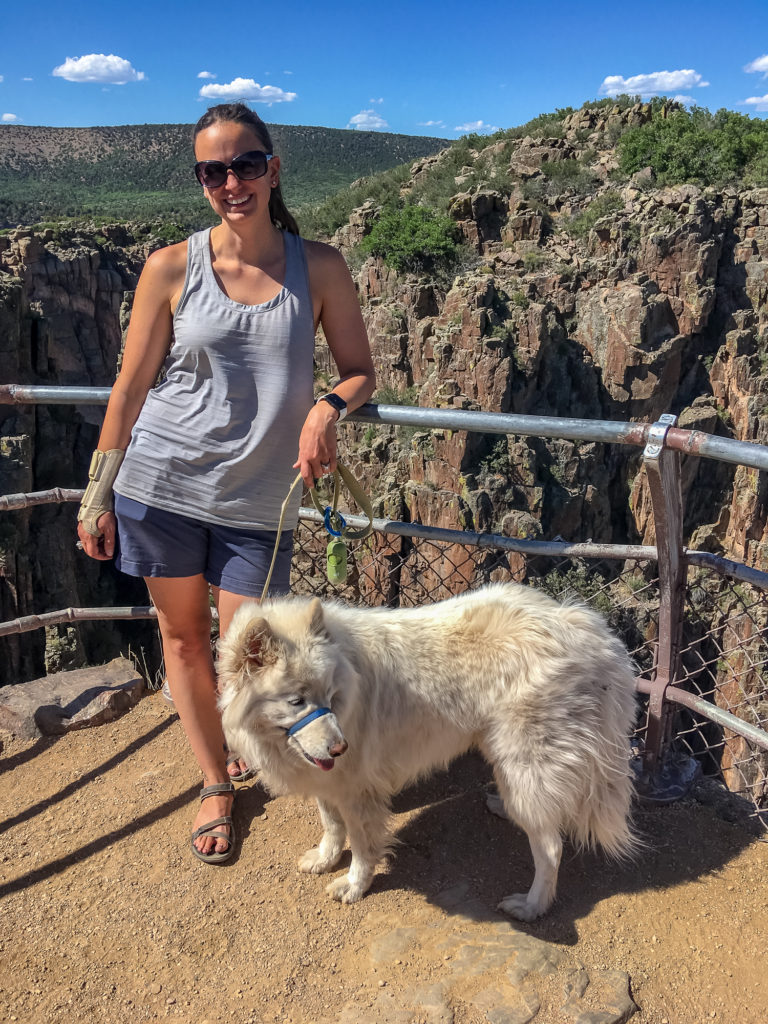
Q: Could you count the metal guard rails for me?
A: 3